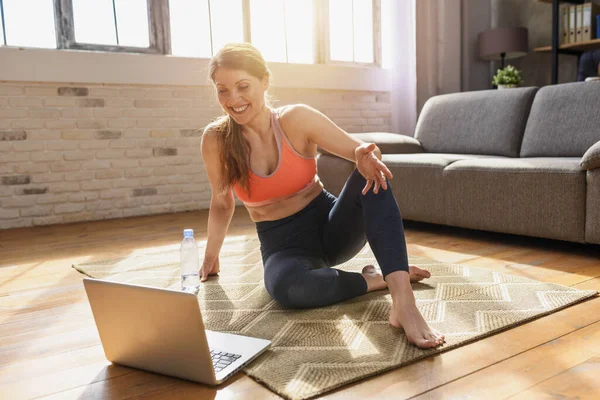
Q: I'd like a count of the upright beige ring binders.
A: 4